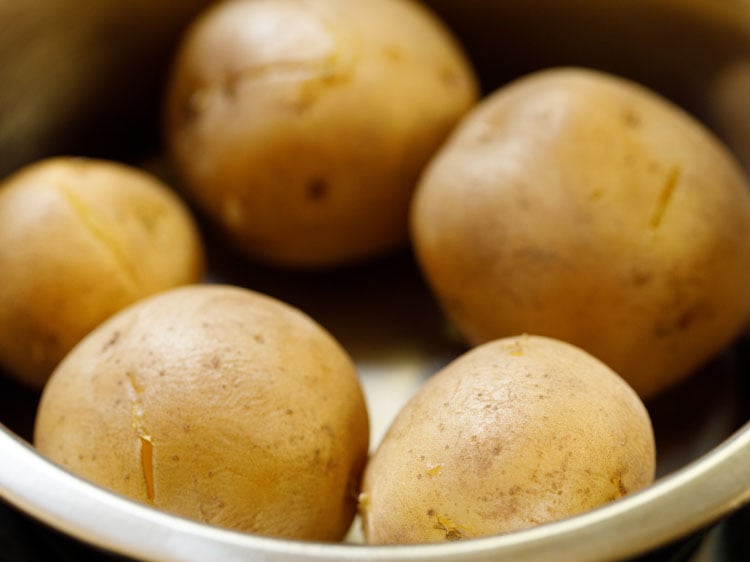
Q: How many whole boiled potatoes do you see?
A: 5